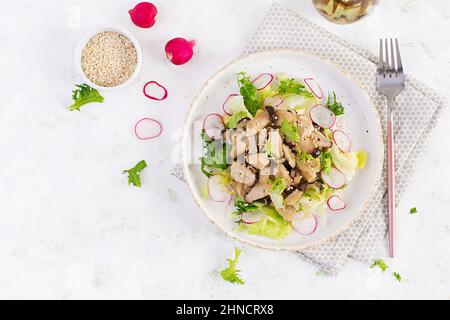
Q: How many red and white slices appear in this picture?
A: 14